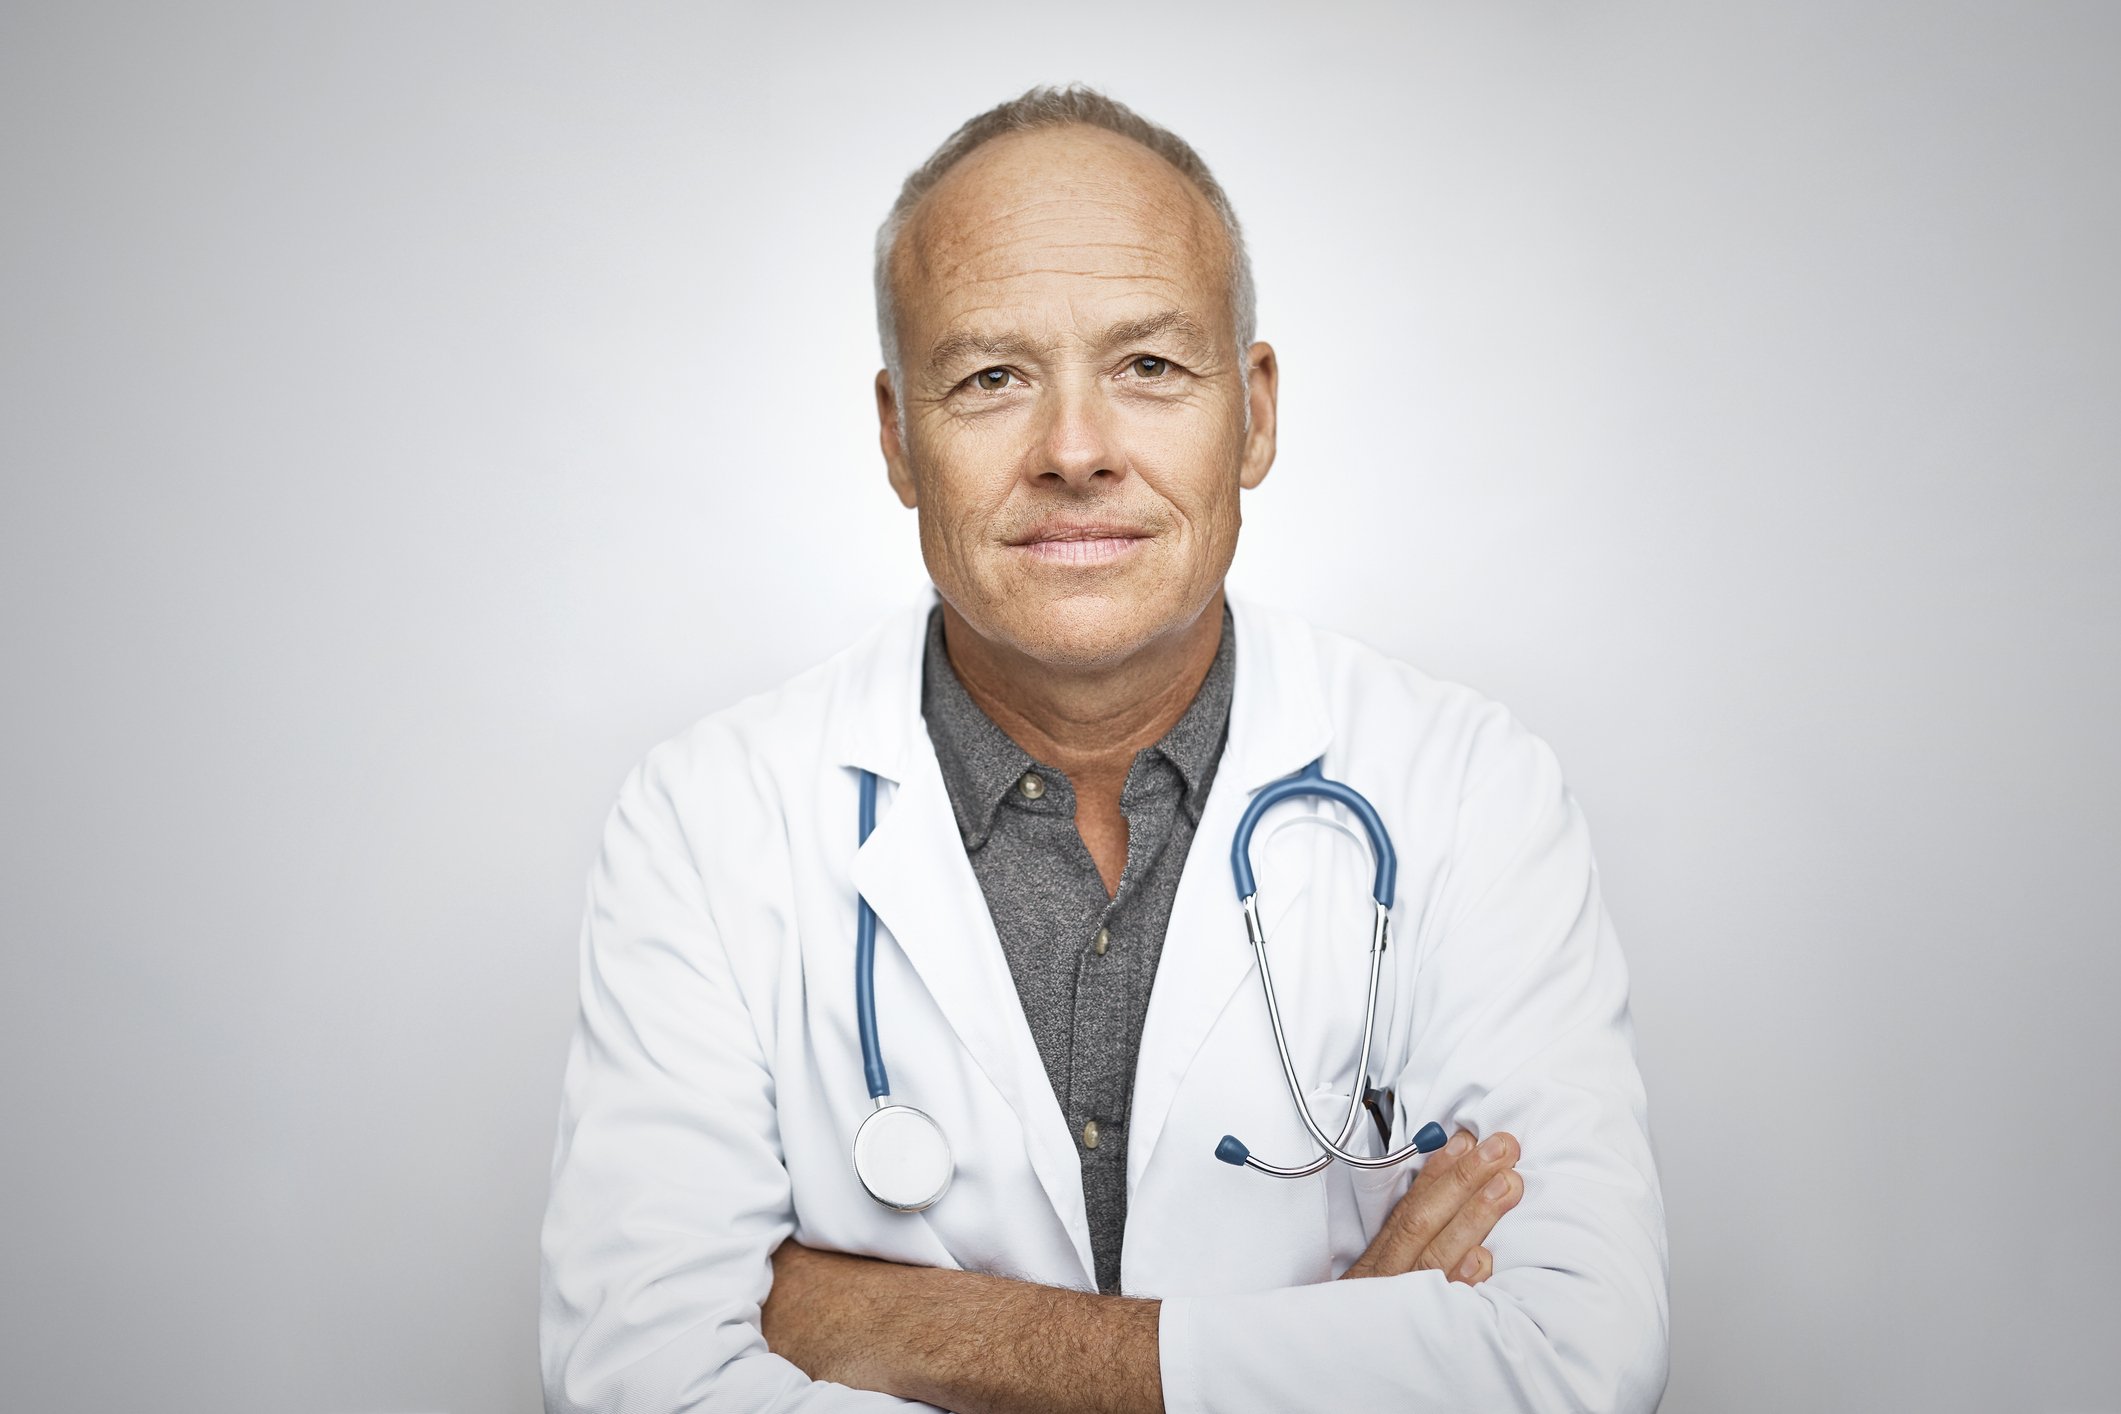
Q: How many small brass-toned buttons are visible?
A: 3